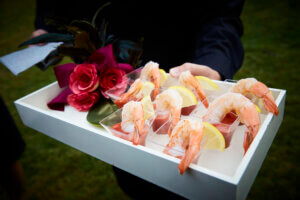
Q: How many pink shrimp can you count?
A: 8